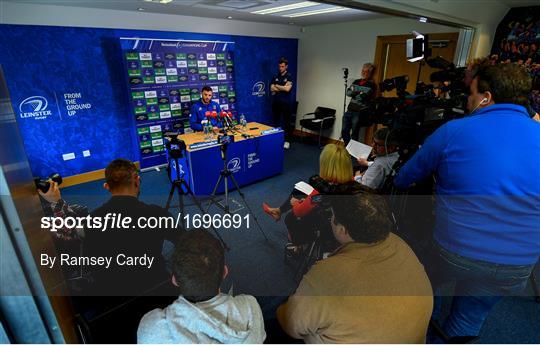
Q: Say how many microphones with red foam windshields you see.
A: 4